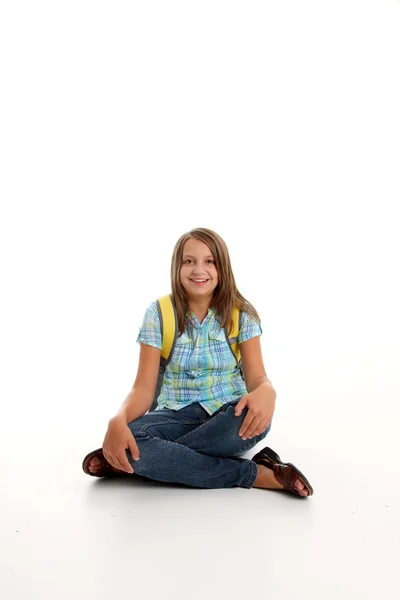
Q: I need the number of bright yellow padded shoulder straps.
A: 2